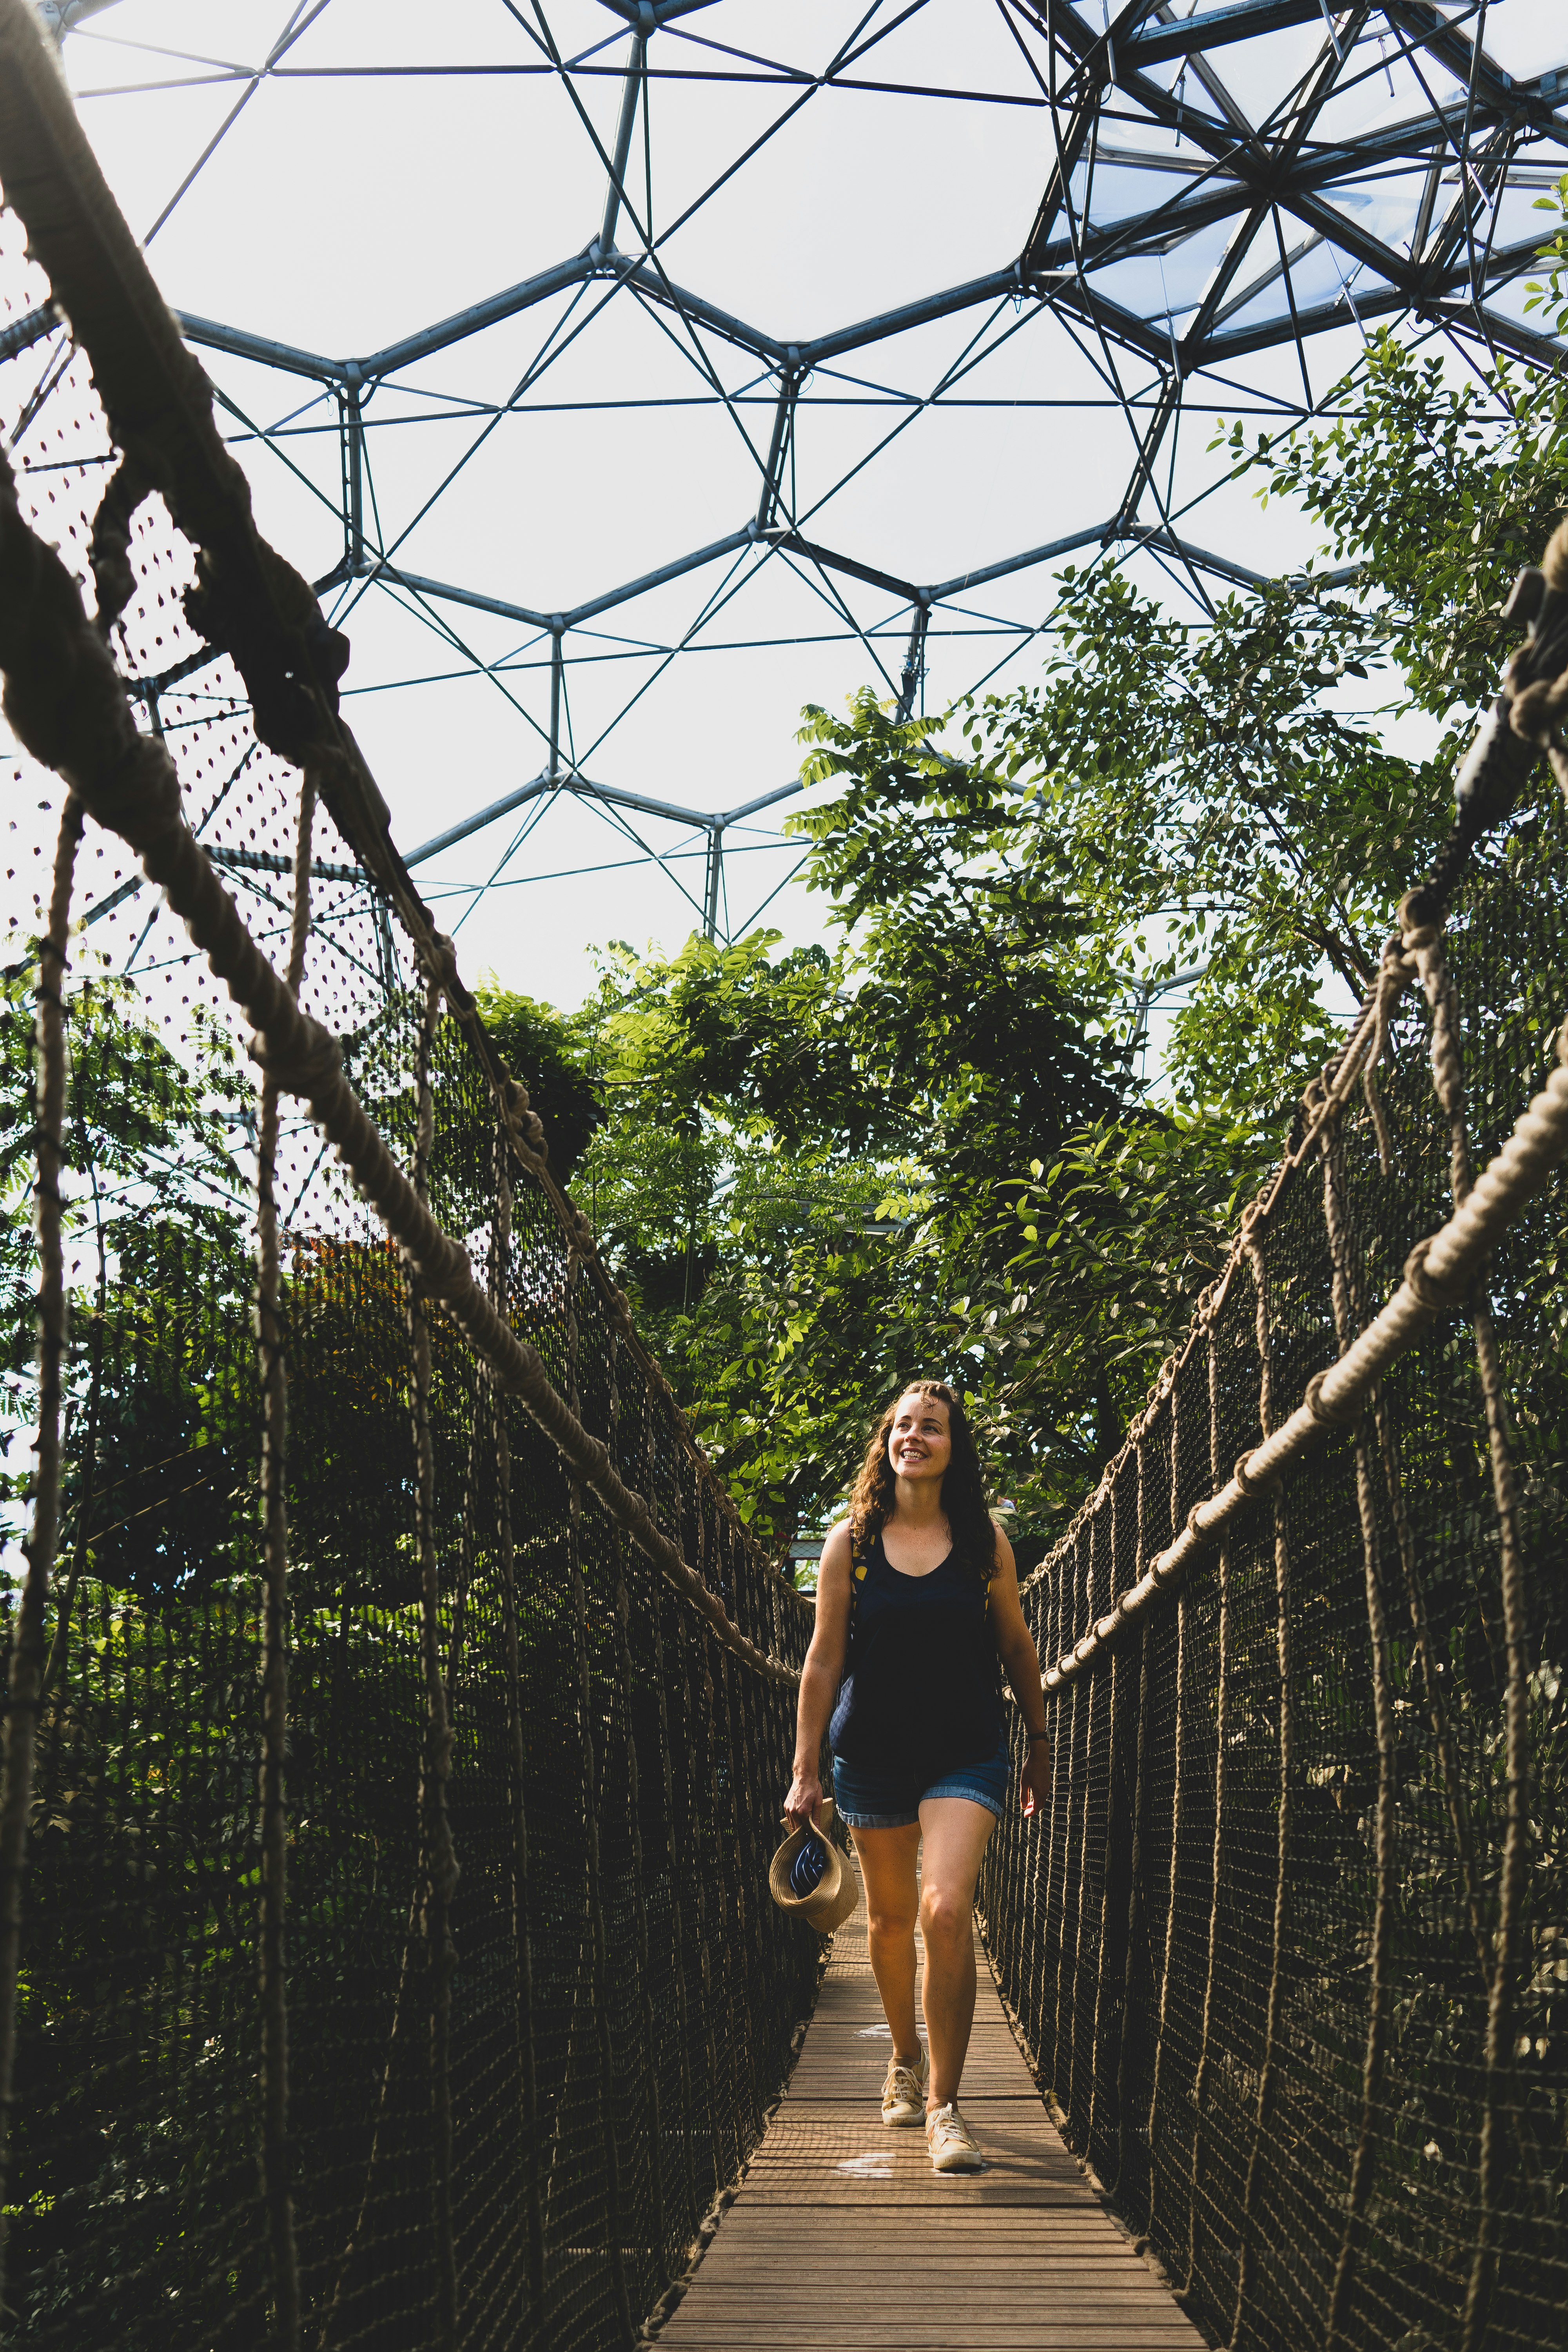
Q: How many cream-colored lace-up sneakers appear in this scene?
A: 2